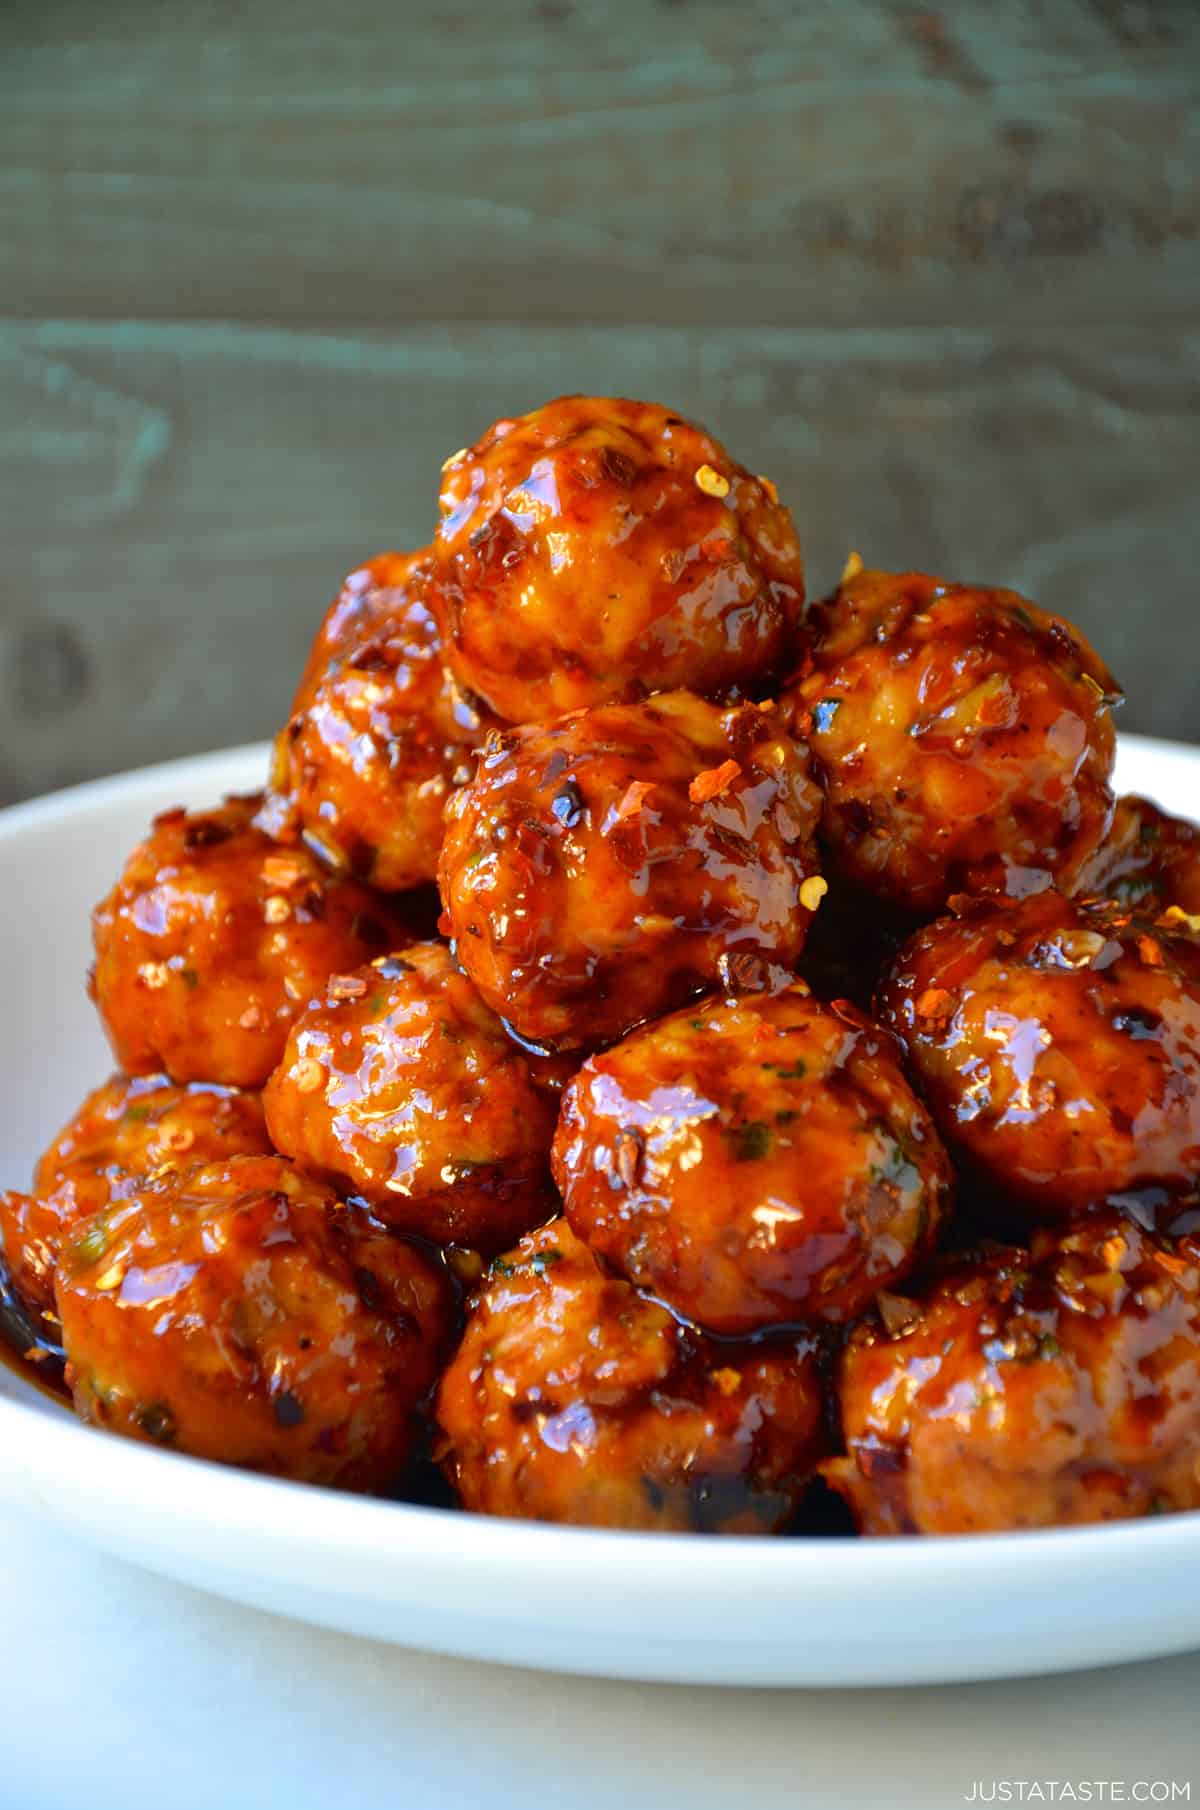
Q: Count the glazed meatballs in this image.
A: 13